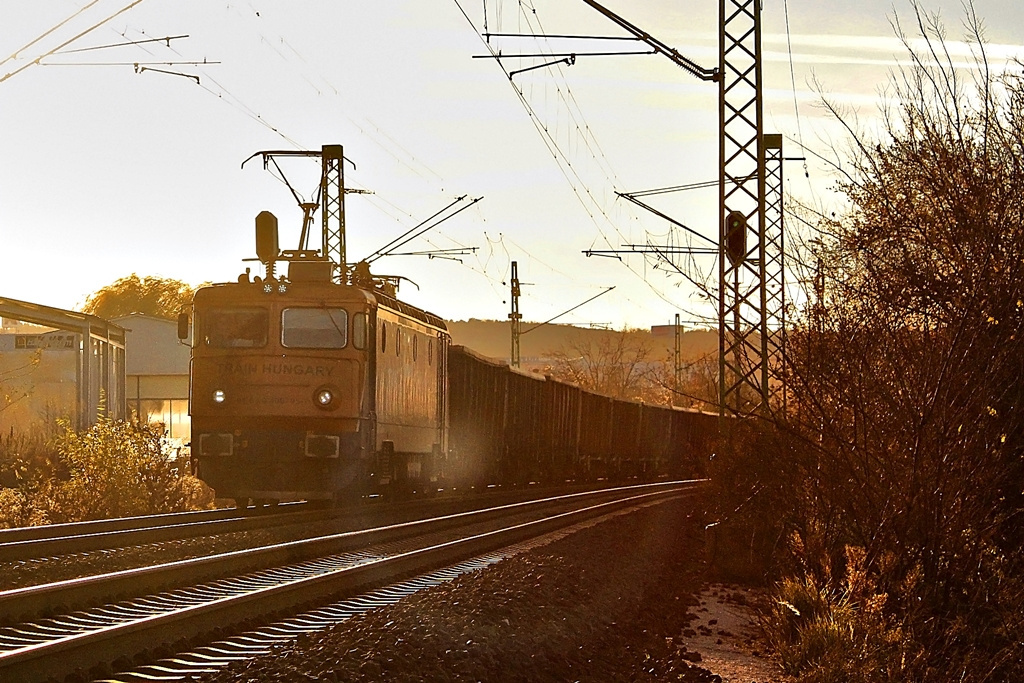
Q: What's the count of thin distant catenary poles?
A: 2